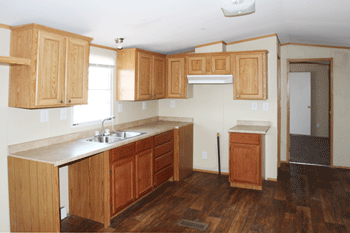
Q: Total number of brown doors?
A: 11